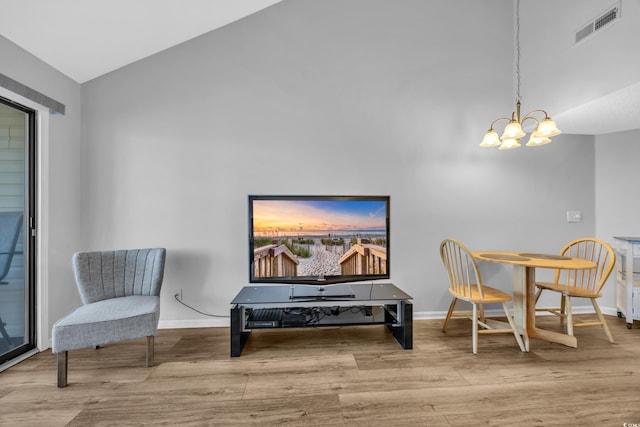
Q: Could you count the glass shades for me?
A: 5